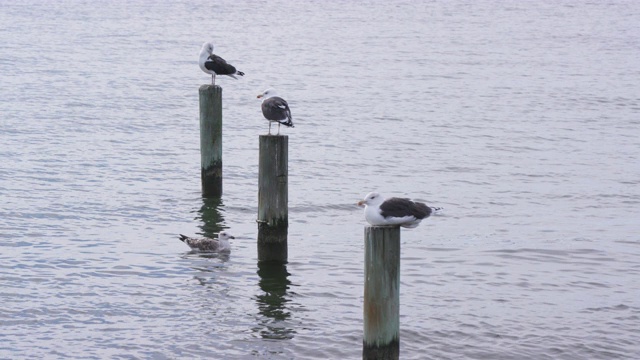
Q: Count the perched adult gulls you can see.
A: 3